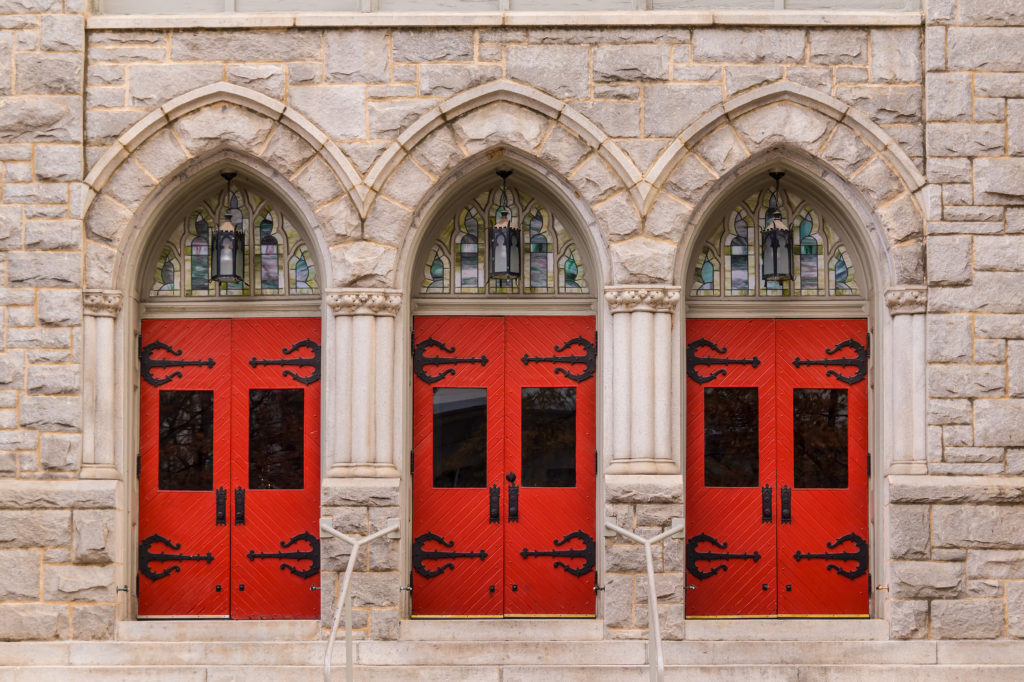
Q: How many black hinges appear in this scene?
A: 12